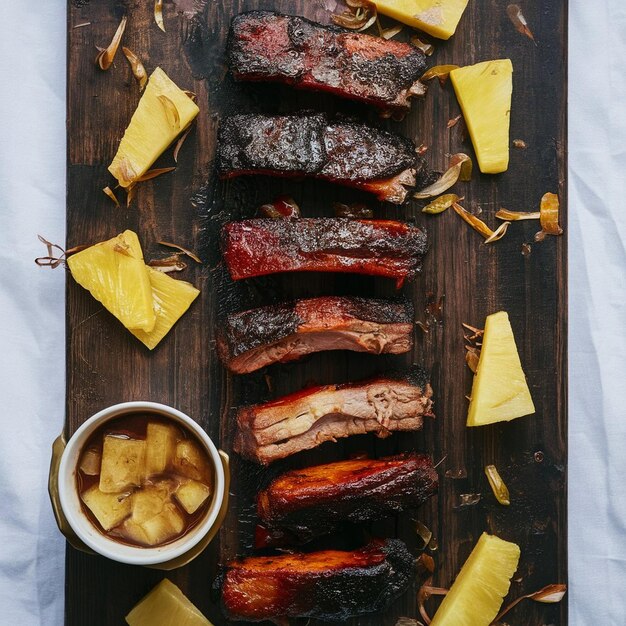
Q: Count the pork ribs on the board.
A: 7